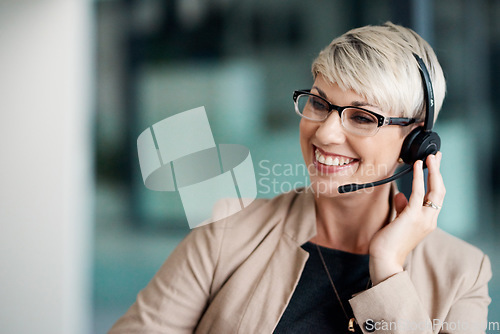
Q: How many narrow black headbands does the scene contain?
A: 1